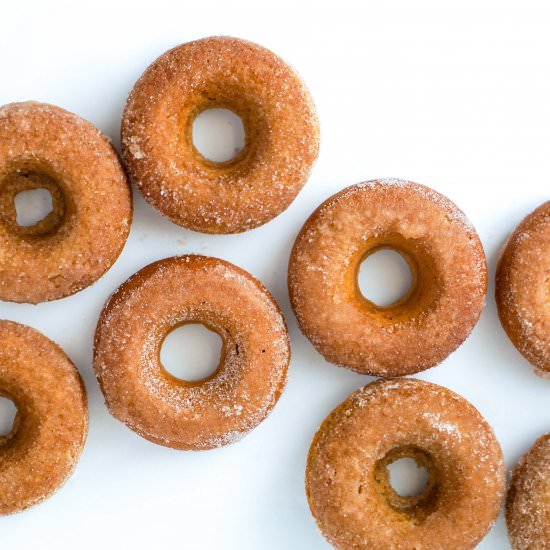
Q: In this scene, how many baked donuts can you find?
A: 8